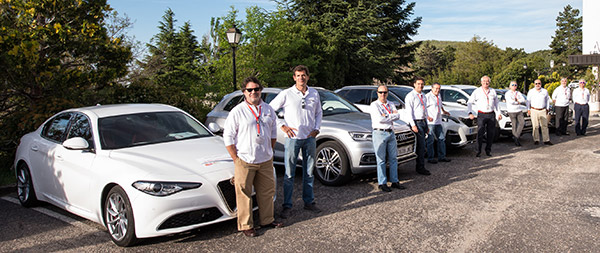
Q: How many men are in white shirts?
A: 10